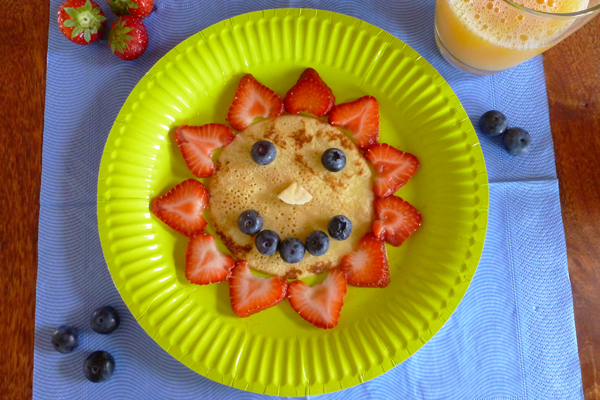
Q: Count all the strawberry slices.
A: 11